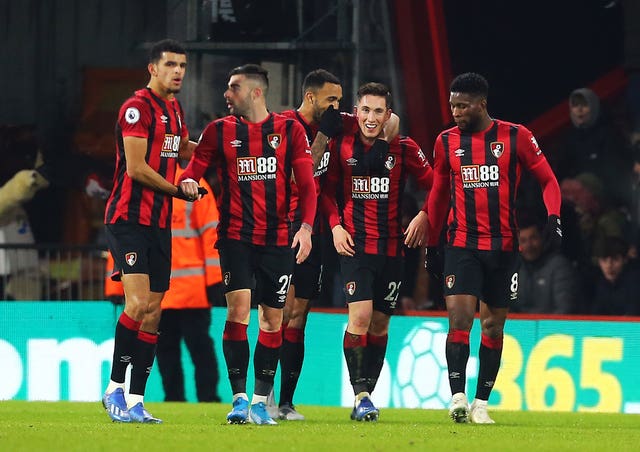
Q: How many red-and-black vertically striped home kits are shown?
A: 5